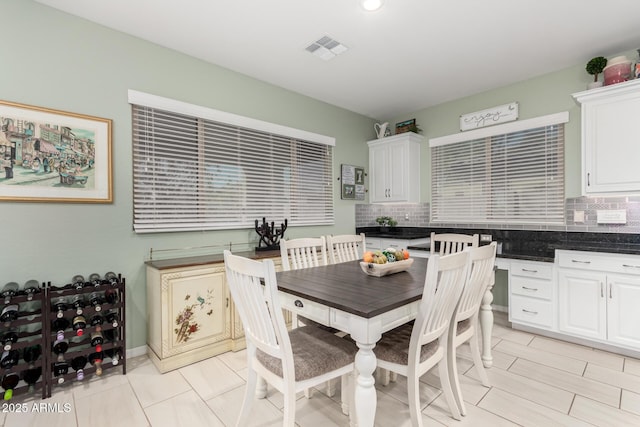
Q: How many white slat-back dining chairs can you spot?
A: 6